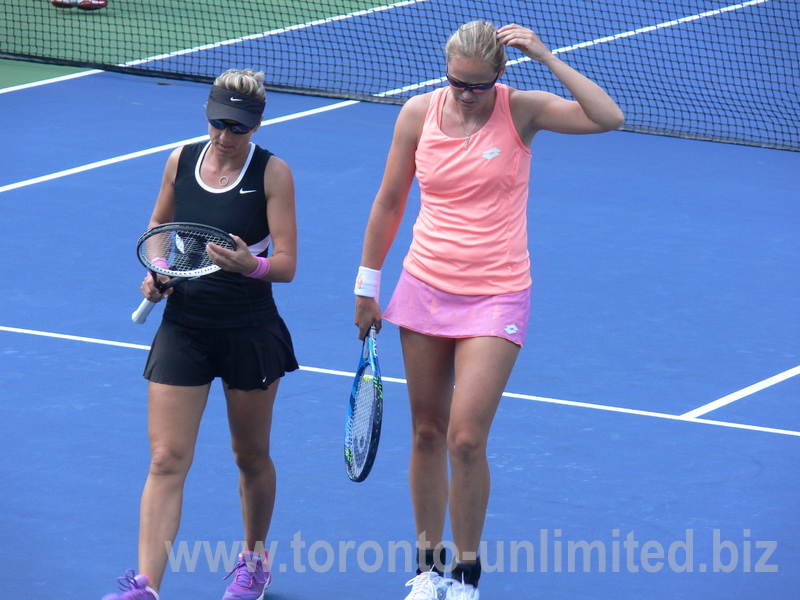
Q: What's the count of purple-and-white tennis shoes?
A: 2